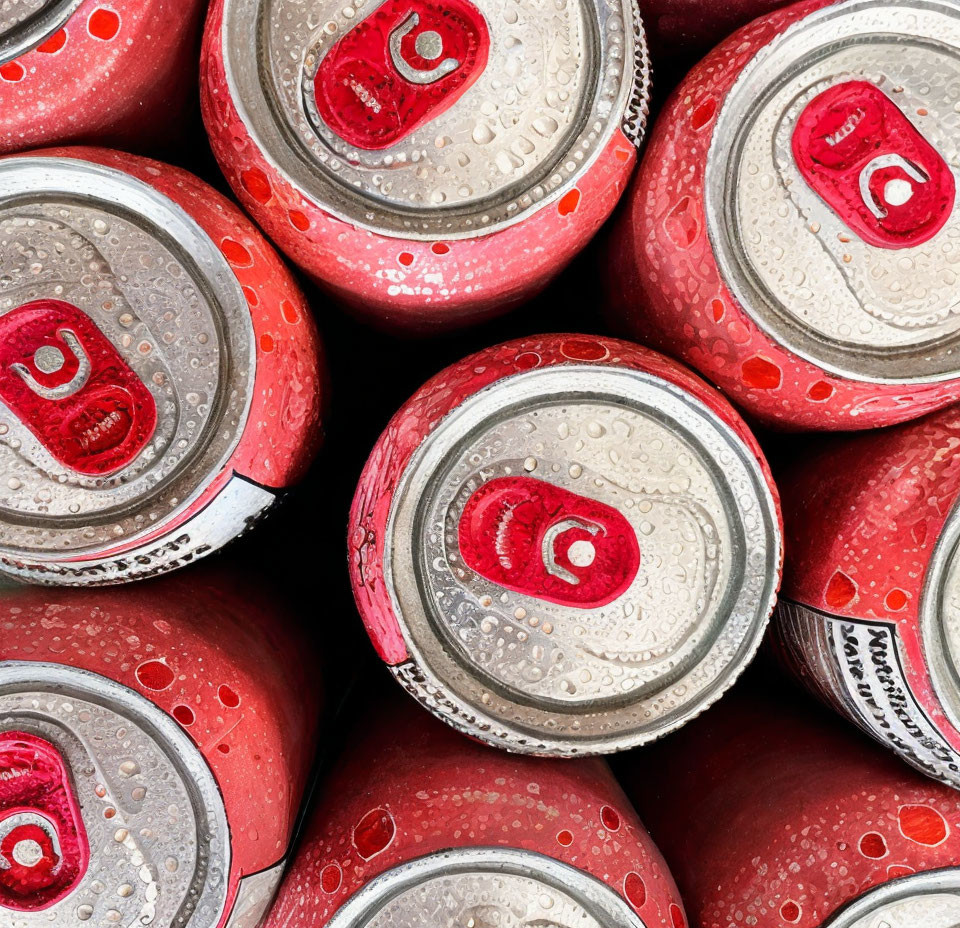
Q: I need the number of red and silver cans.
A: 9